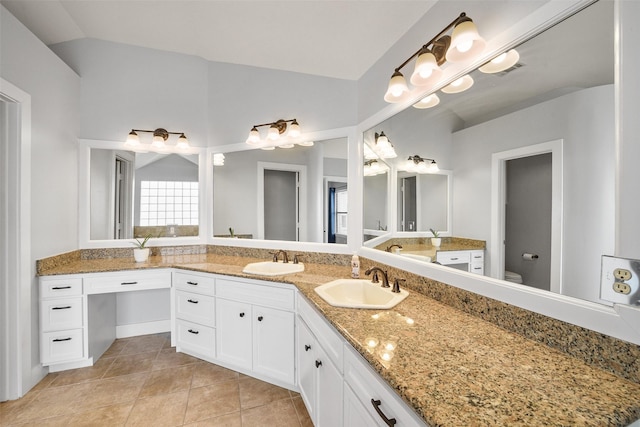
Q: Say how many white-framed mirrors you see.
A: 3